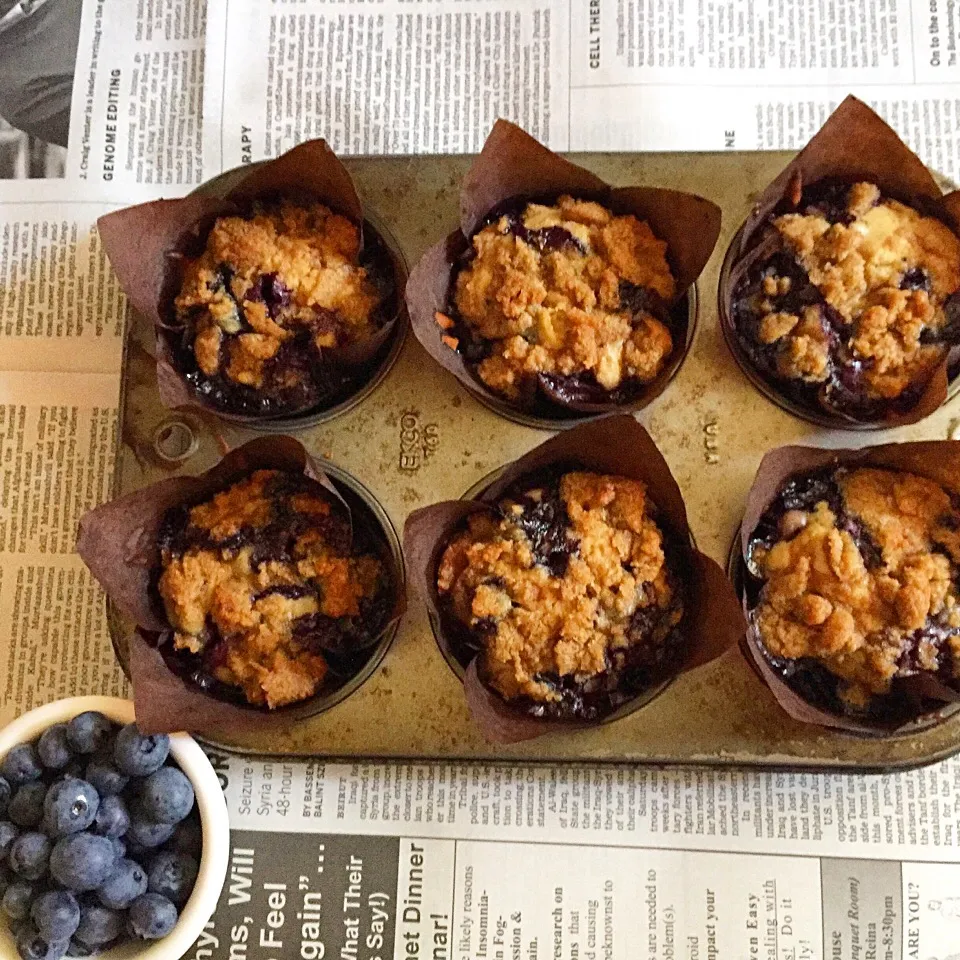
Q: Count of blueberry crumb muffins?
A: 6